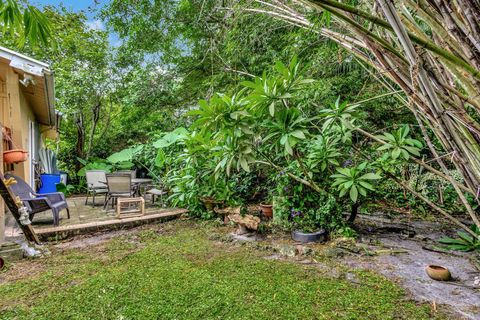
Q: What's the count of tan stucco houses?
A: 1